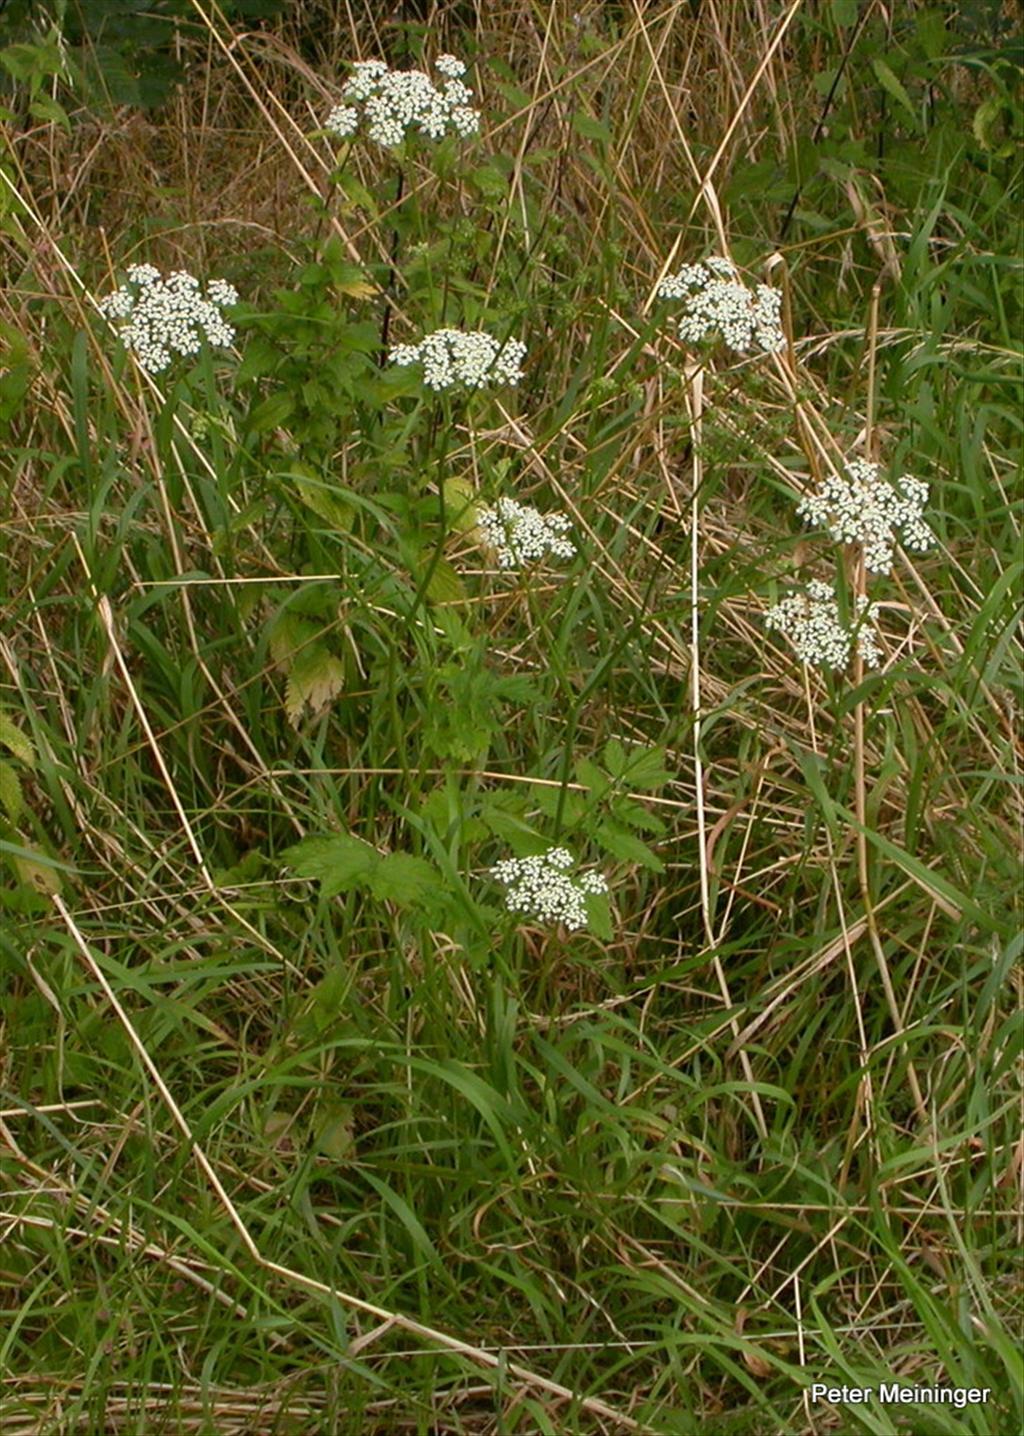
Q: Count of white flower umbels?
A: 8